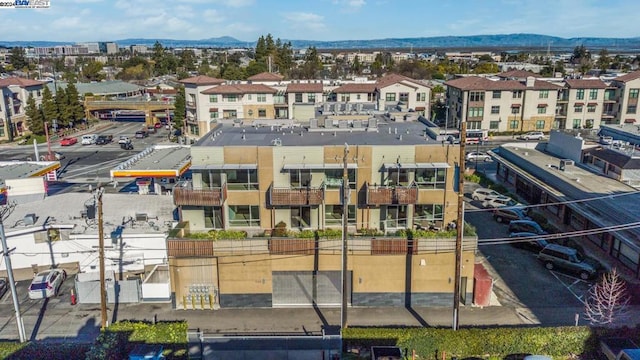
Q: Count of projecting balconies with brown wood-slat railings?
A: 3